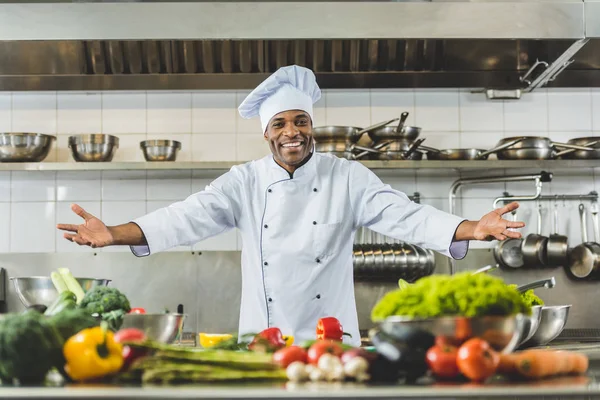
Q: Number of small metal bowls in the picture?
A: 3